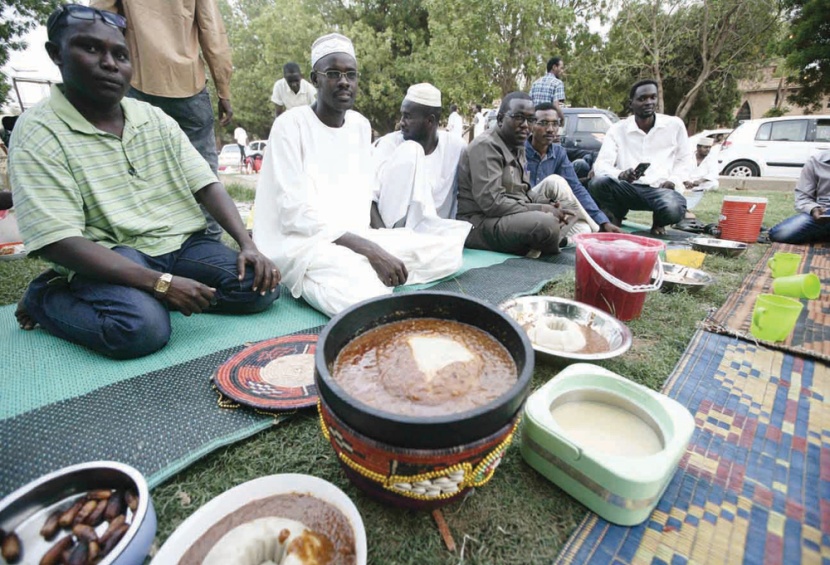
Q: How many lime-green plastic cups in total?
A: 3